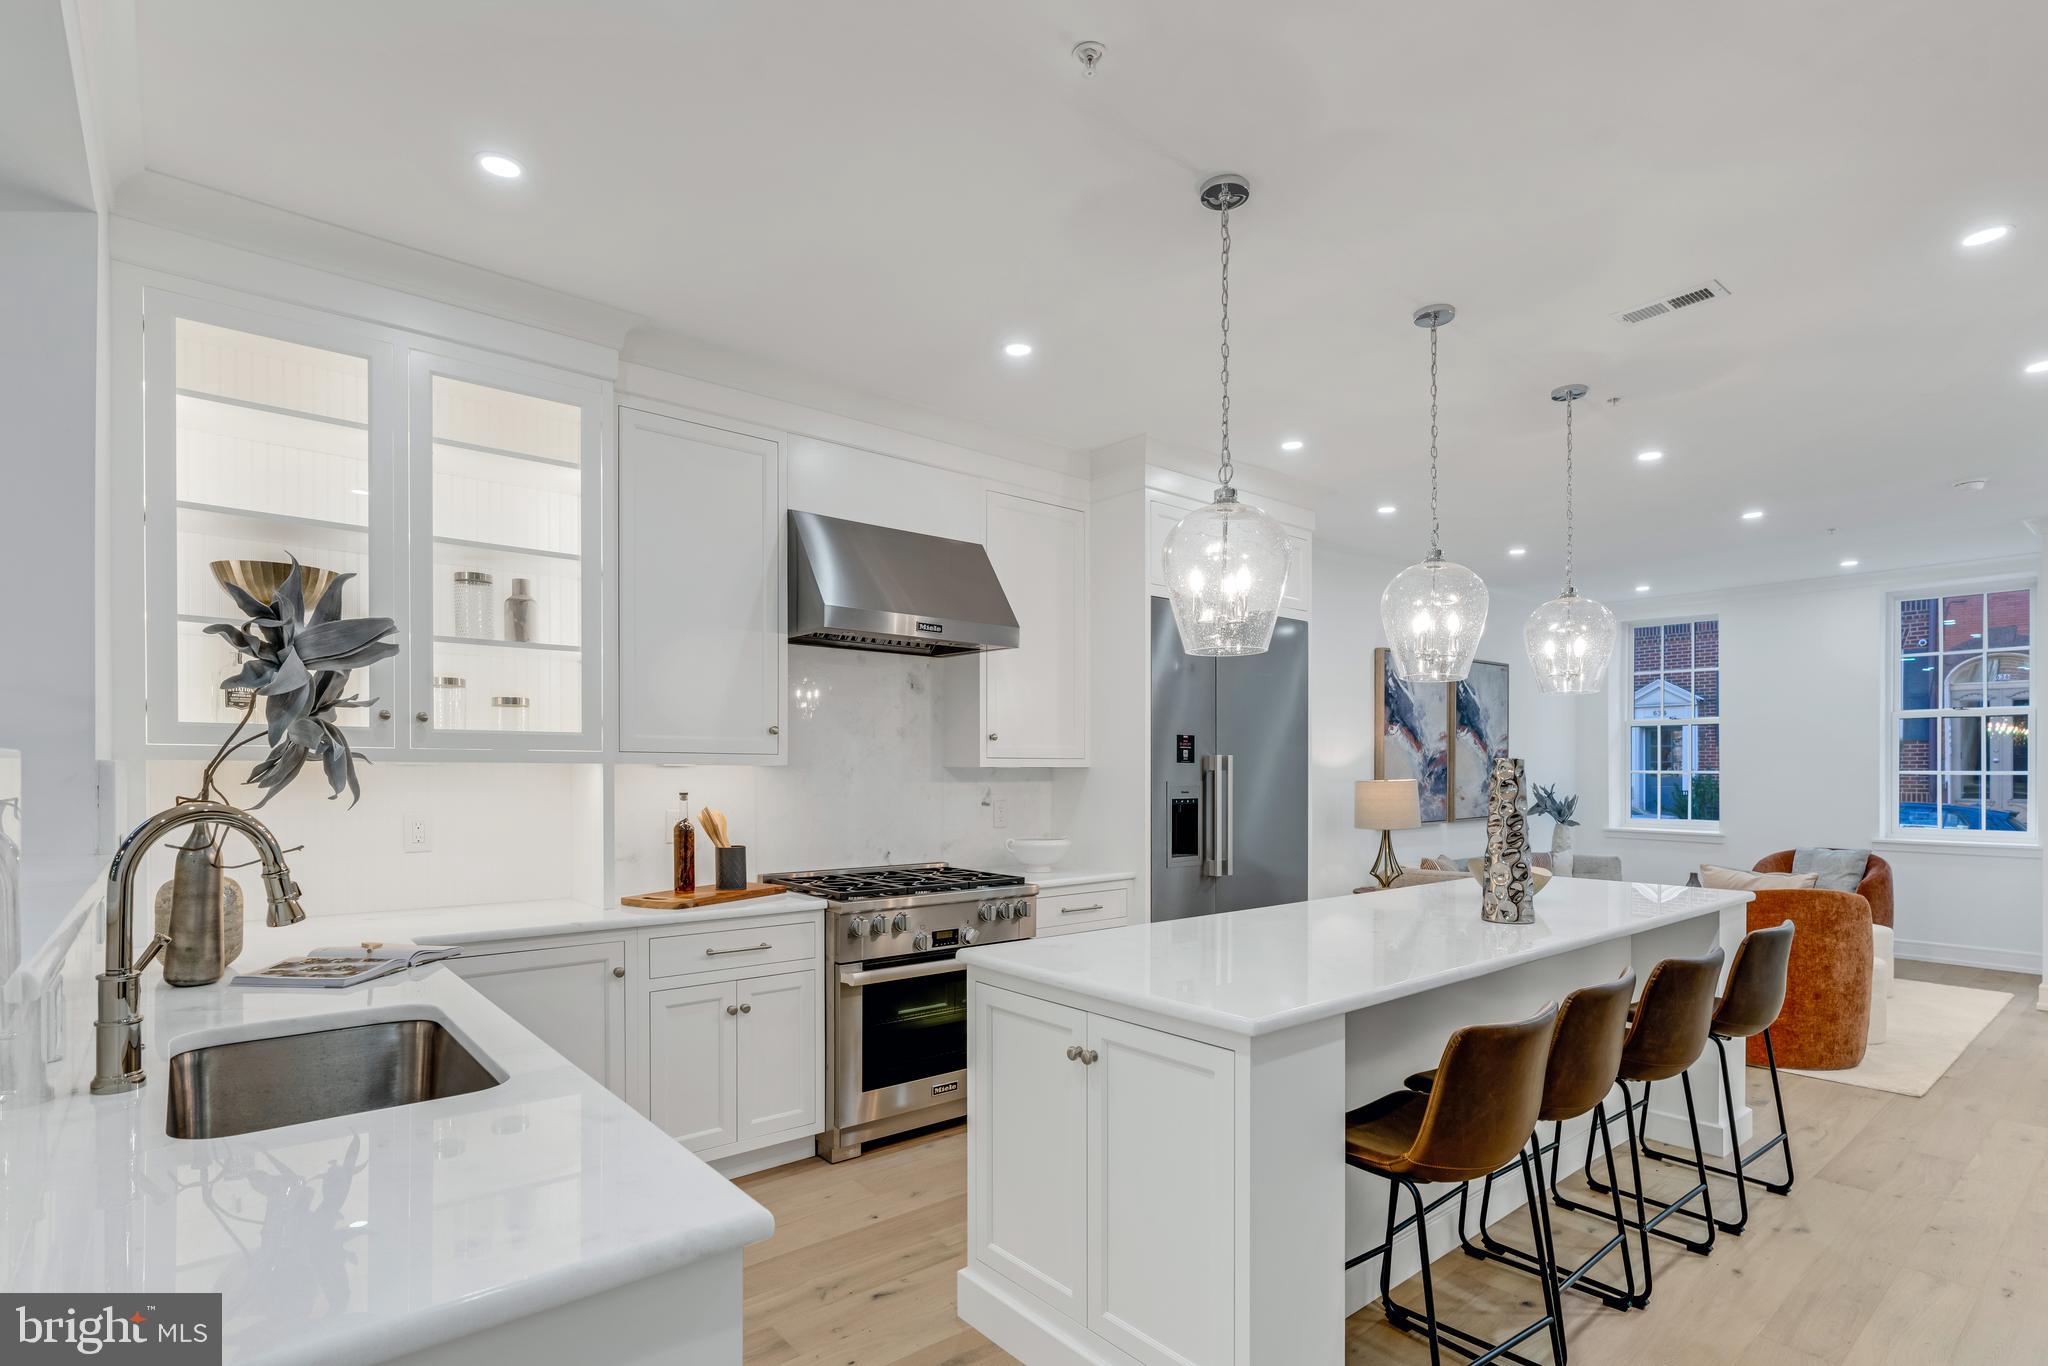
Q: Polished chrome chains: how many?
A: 3